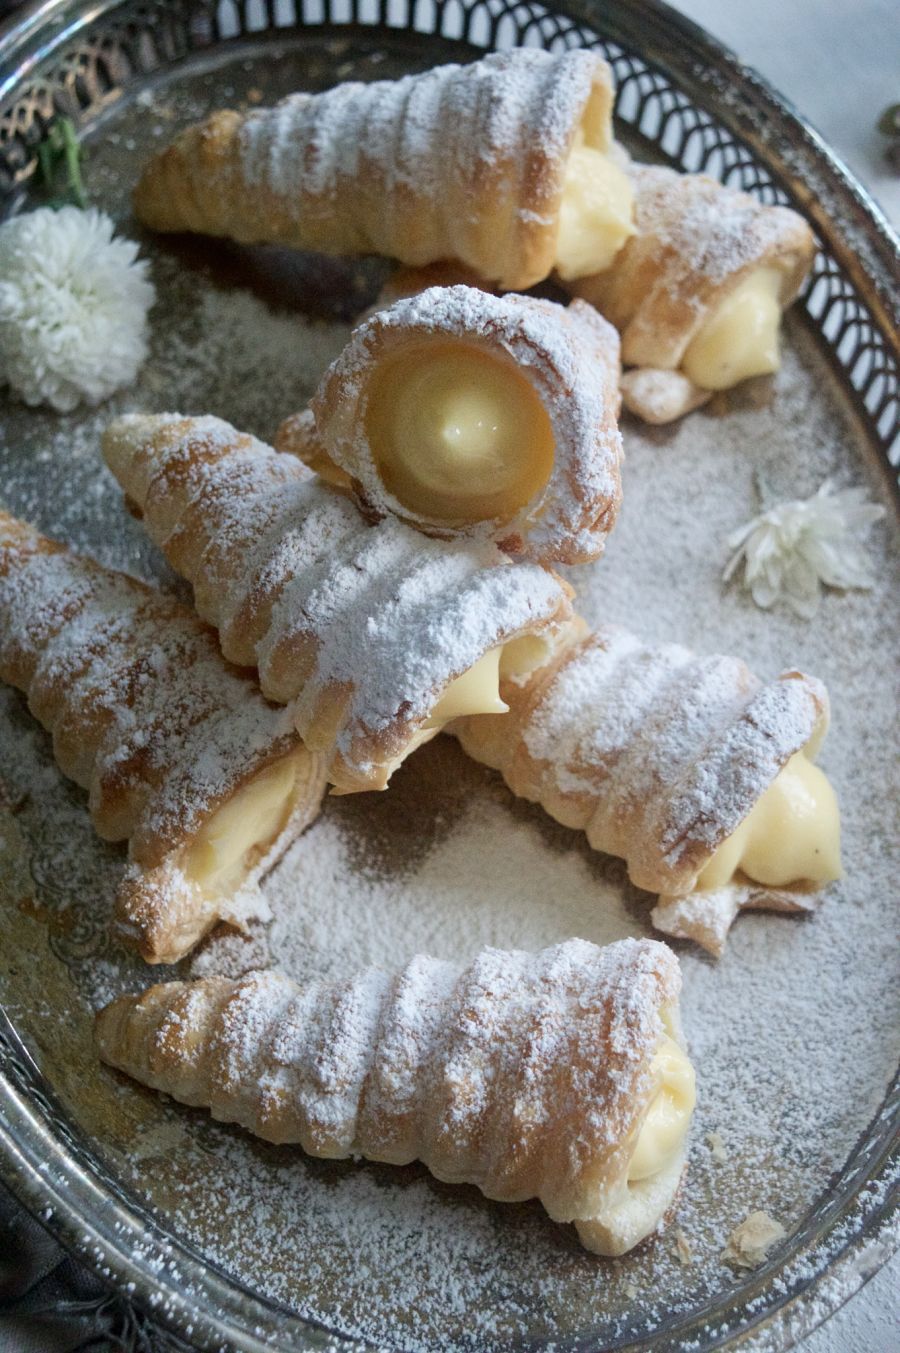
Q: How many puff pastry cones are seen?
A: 7